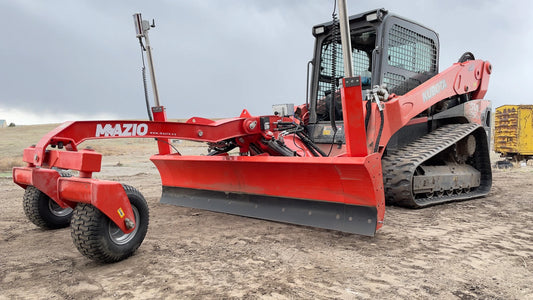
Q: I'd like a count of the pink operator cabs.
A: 0